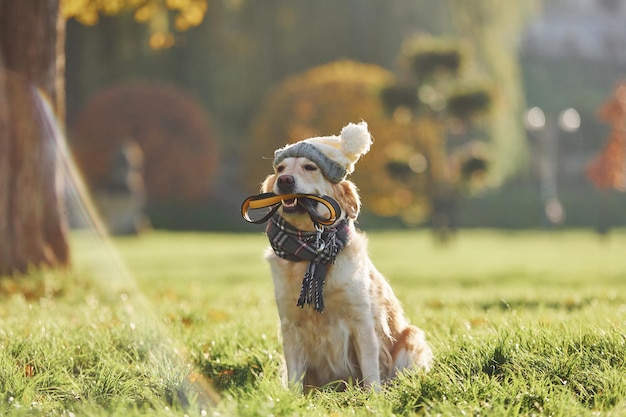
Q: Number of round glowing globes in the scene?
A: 2